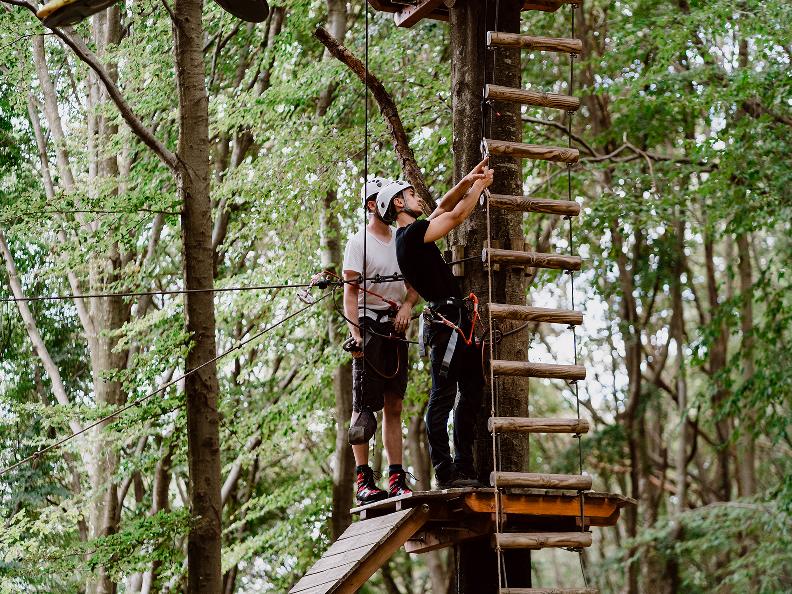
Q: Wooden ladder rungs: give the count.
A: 11